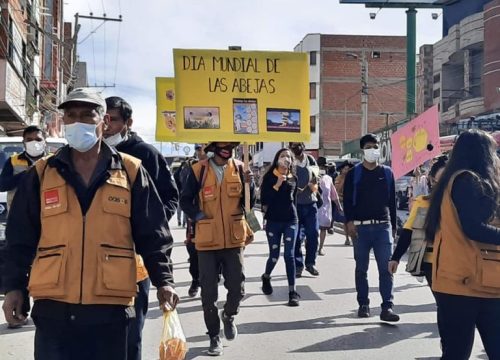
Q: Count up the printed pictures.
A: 3